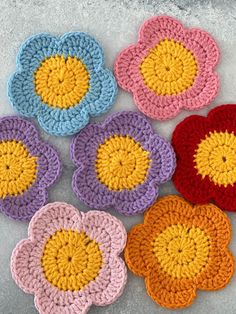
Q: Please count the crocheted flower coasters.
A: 7